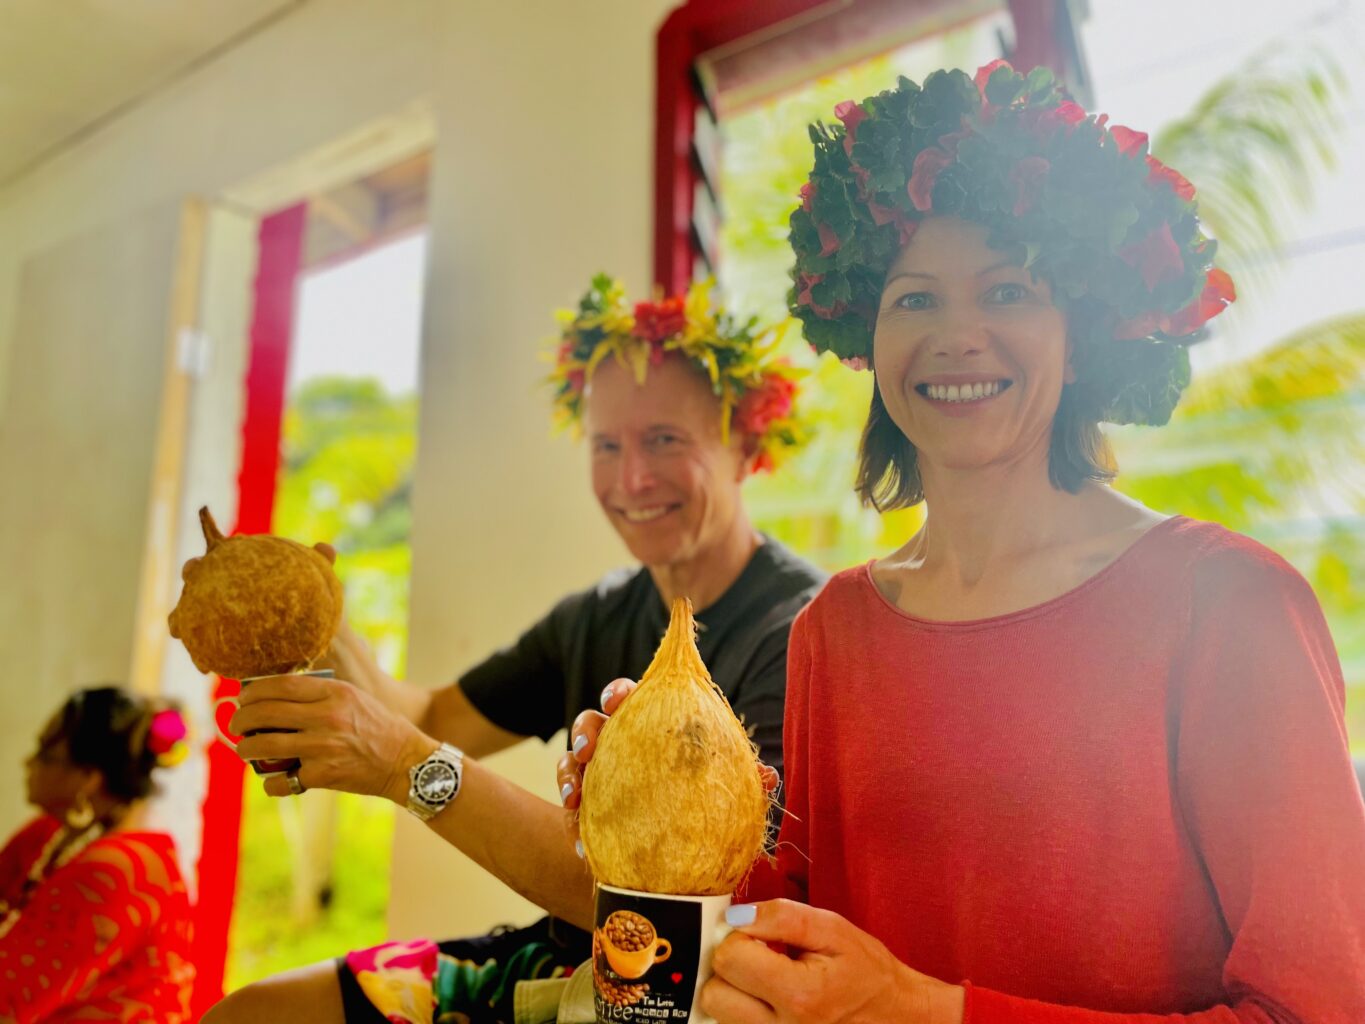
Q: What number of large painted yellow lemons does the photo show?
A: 0